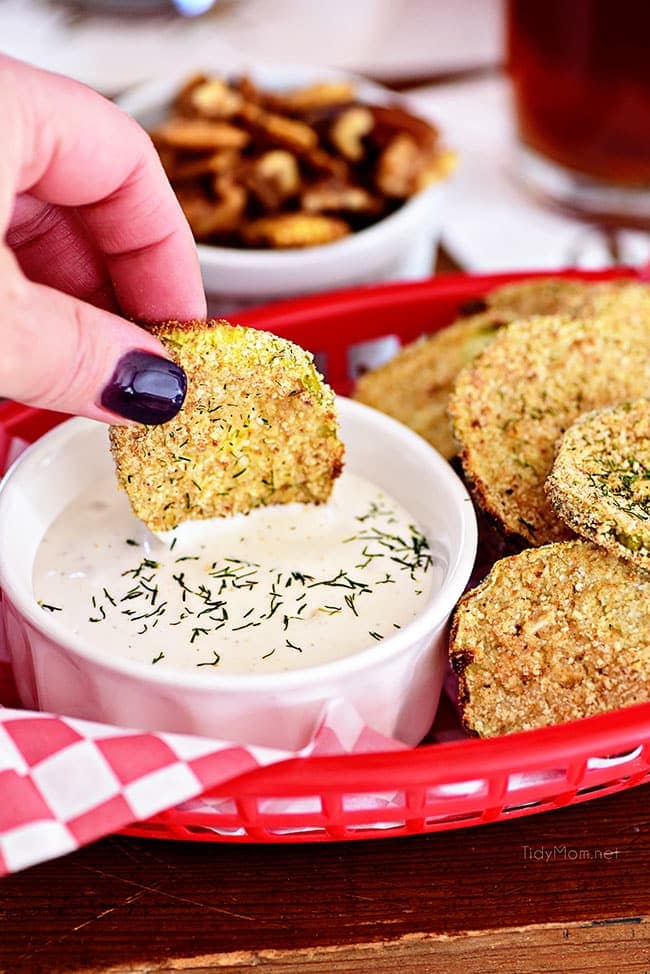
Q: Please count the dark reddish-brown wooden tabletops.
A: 1